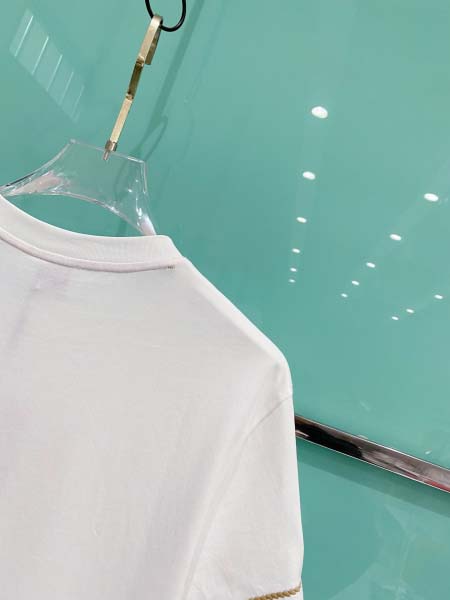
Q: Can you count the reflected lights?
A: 14